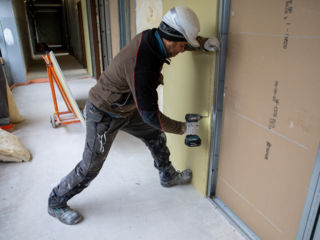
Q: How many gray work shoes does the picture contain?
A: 2